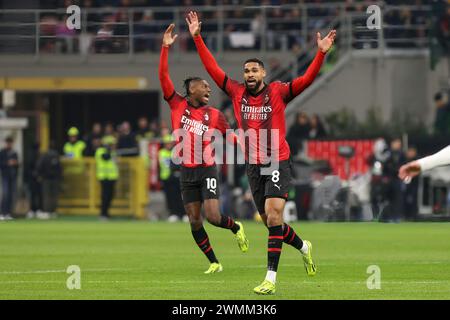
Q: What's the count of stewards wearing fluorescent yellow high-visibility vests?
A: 3